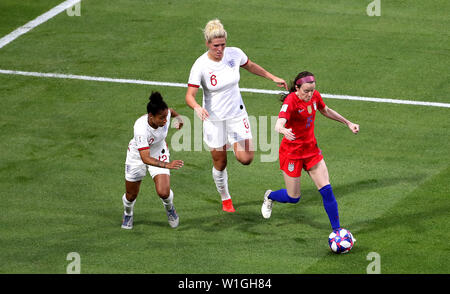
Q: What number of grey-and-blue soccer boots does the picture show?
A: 2